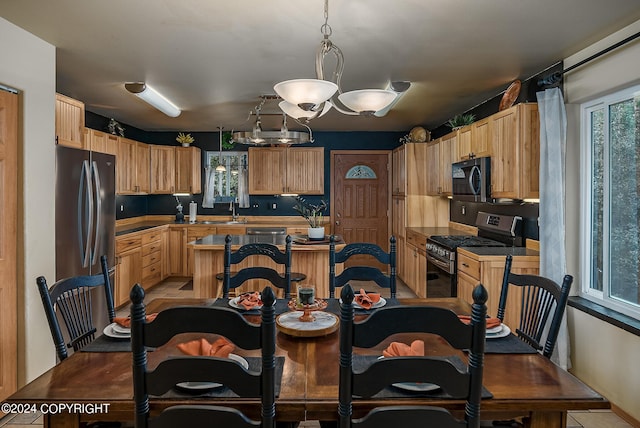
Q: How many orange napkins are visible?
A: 6